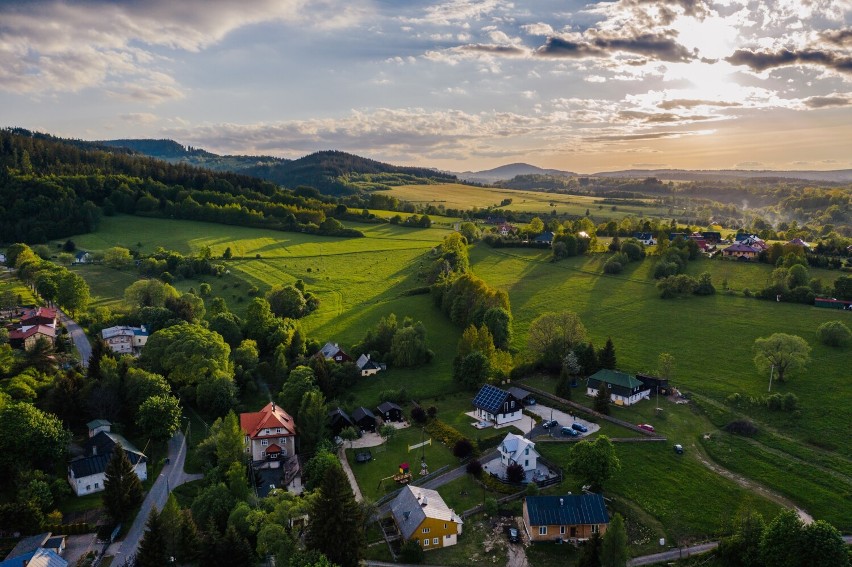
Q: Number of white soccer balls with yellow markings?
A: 0